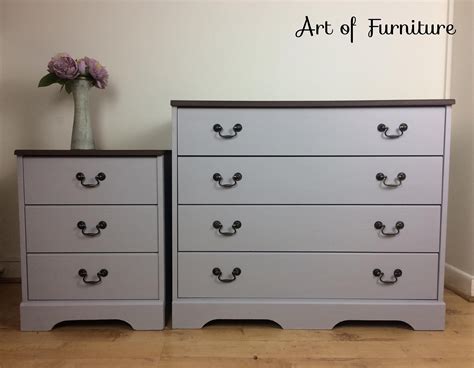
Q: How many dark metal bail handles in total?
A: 11